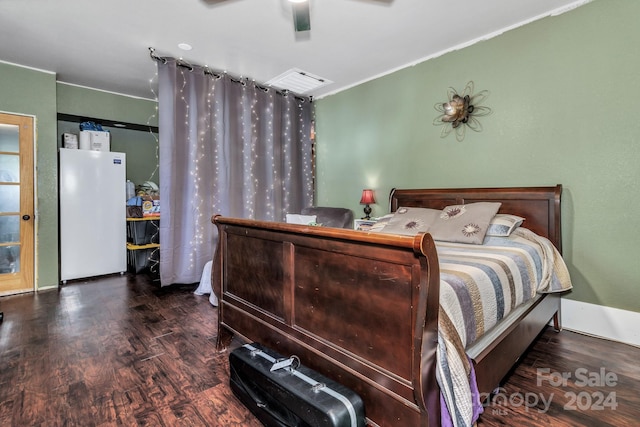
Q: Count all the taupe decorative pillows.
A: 2